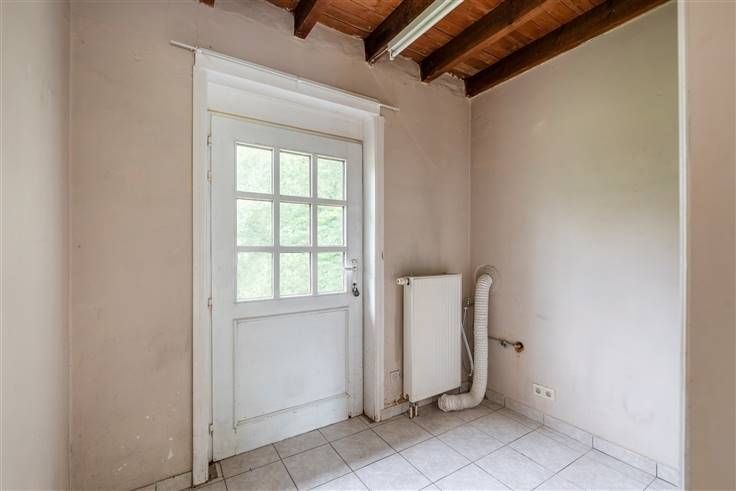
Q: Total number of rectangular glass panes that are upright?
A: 9